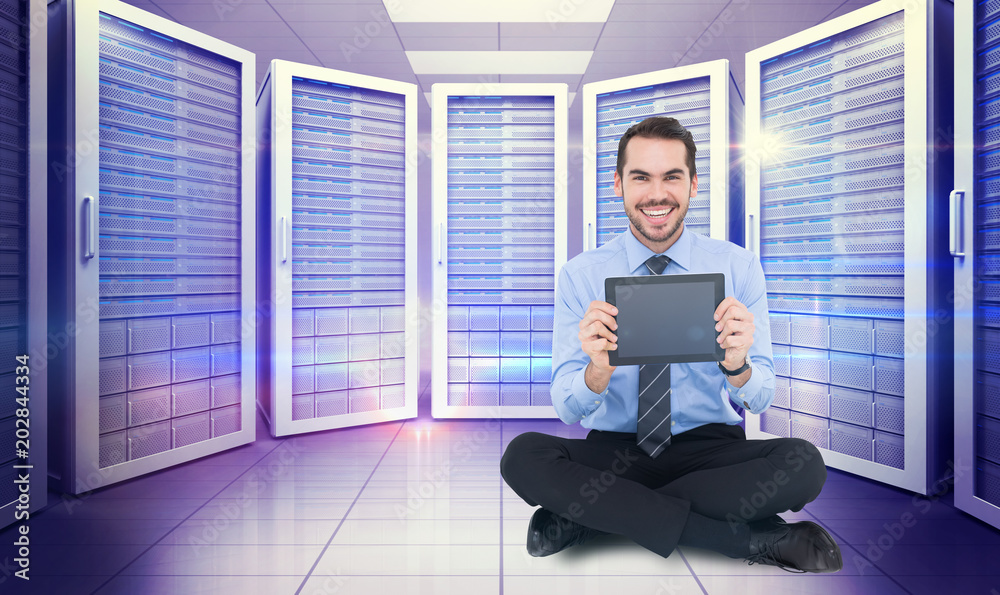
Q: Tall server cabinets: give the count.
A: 7